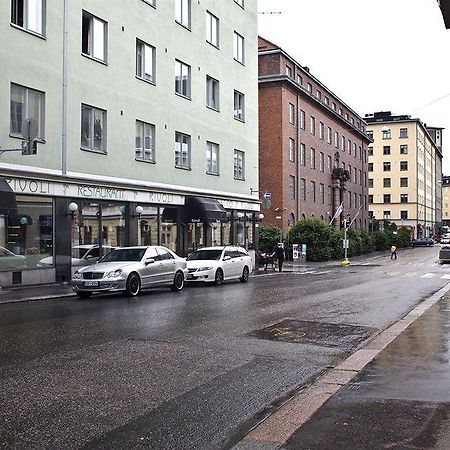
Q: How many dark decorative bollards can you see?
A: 0